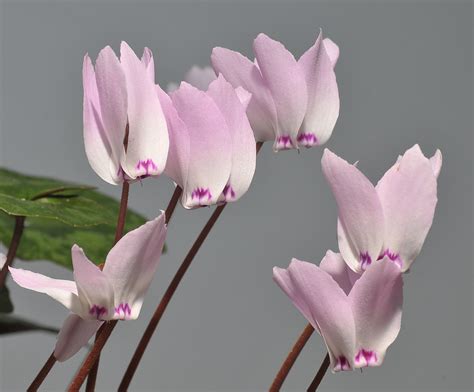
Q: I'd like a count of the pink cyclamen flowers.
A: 6